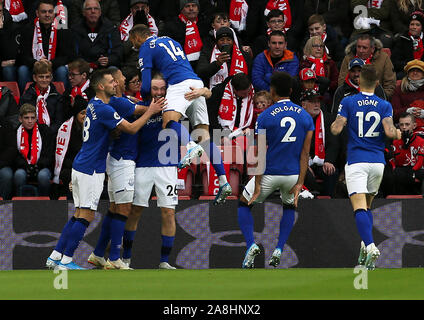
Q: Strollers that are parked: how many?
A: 0